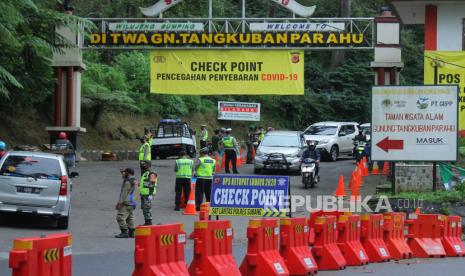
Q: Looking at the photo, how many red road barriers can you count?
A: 11